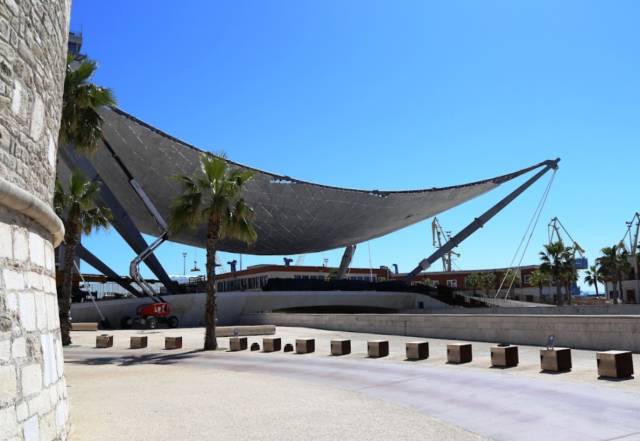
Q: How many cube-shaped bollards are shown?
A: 13